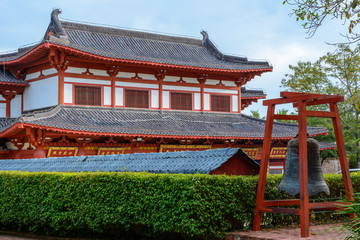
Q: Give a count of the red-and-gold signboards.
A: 5